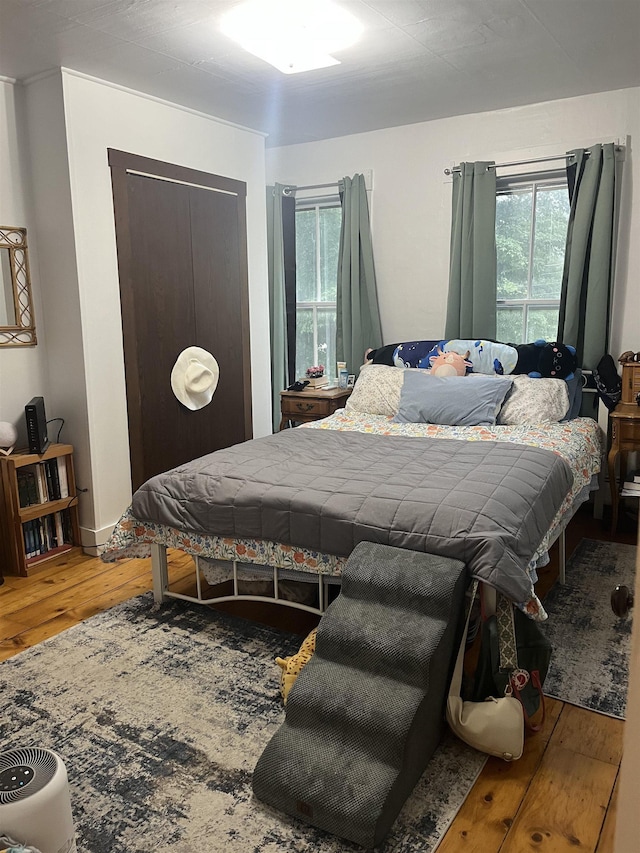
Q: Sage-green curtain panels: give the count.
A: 4